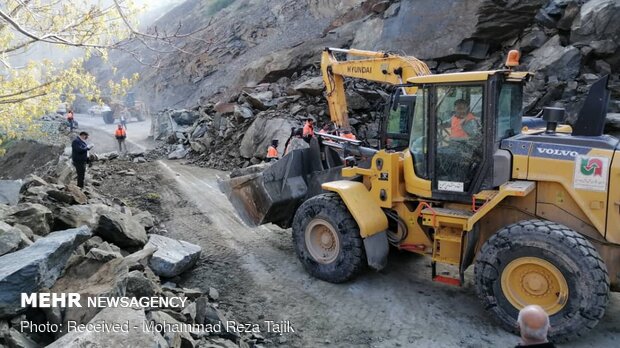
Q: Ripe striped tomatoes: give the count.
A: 0